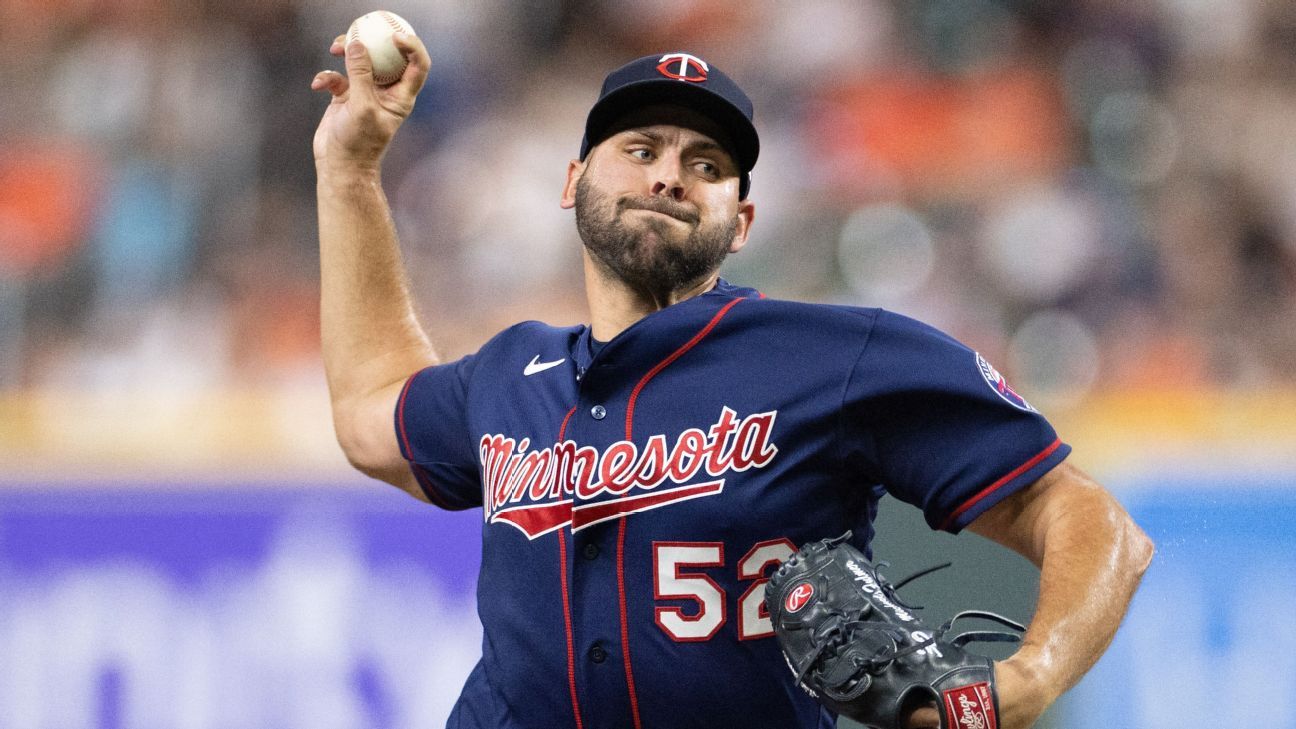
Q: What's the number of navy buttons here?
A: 3